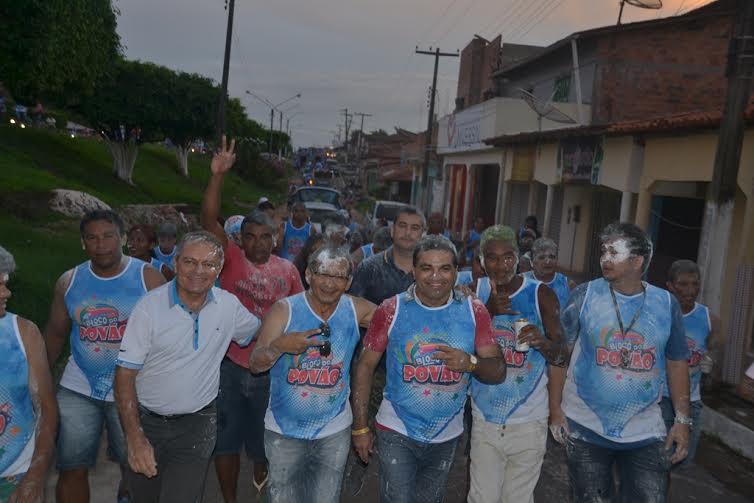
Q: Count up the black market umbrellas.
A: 0